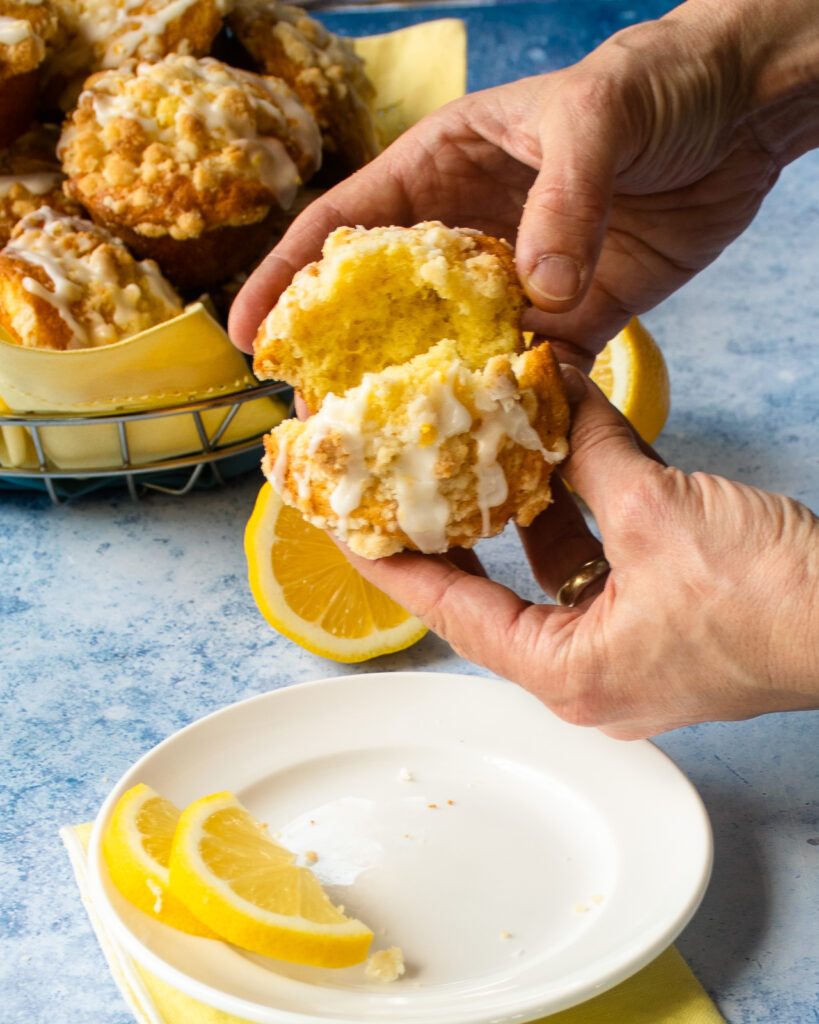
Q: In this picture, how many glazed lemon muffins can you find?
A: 7